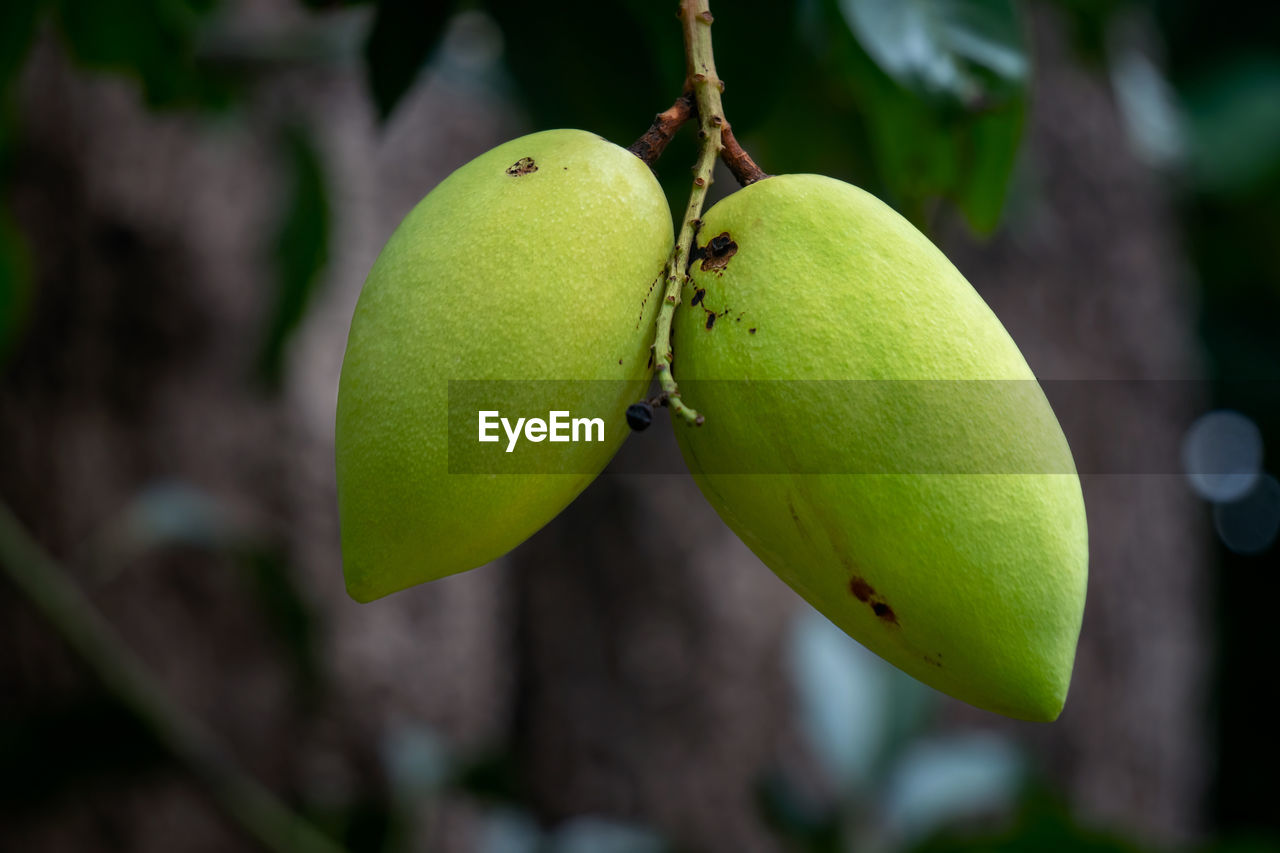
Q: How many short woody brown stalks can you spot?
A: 2